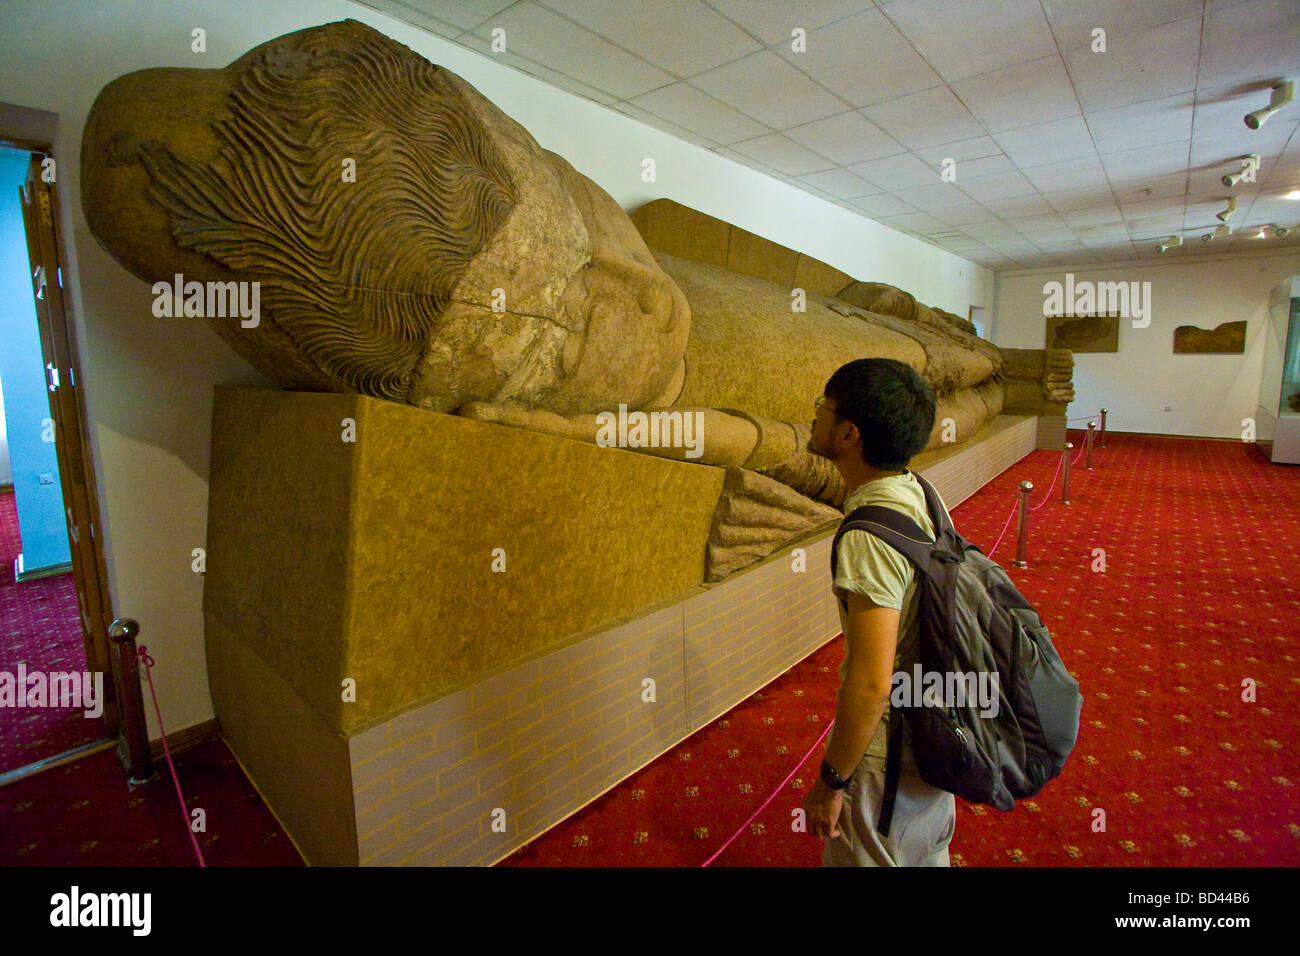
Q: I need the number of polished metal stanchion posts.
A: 5